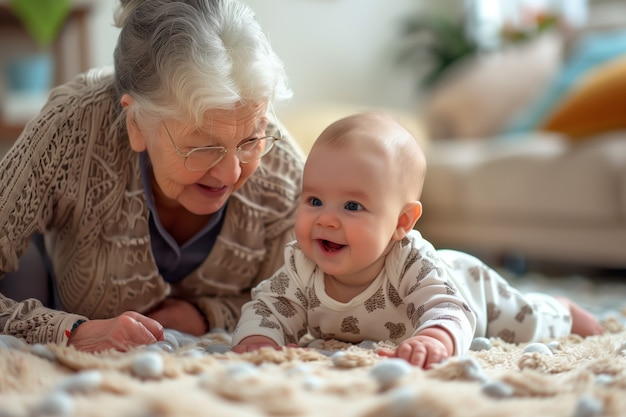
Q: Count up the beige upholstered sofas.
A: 1